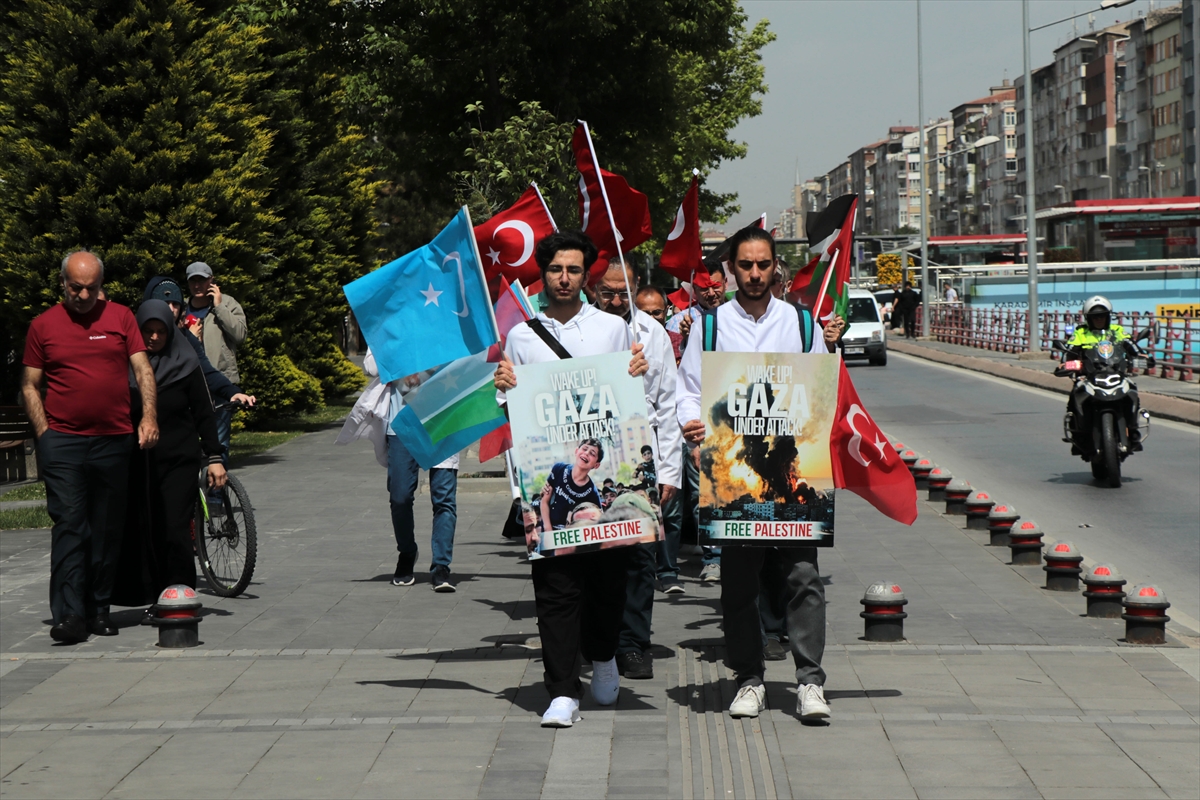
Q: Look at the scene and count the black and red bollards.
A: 13